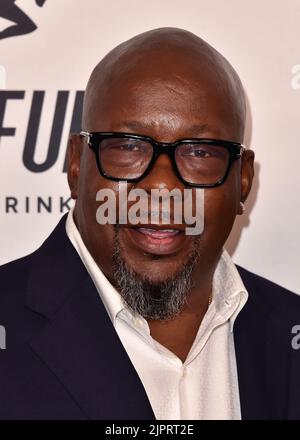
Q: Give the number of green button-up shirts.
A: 0